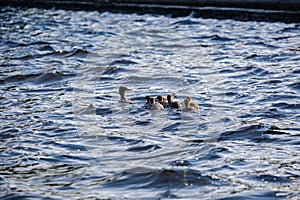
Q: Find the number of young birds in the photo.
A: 5